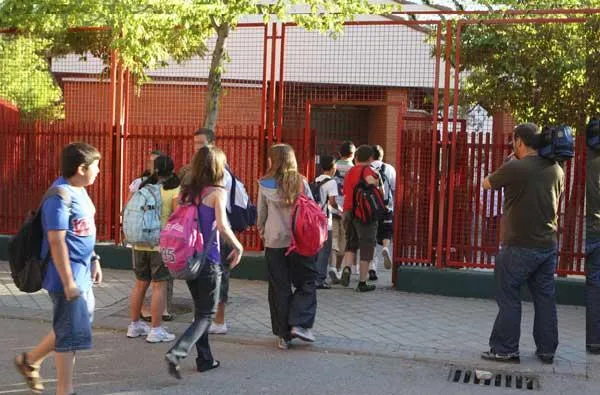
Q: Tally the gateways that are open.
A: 1